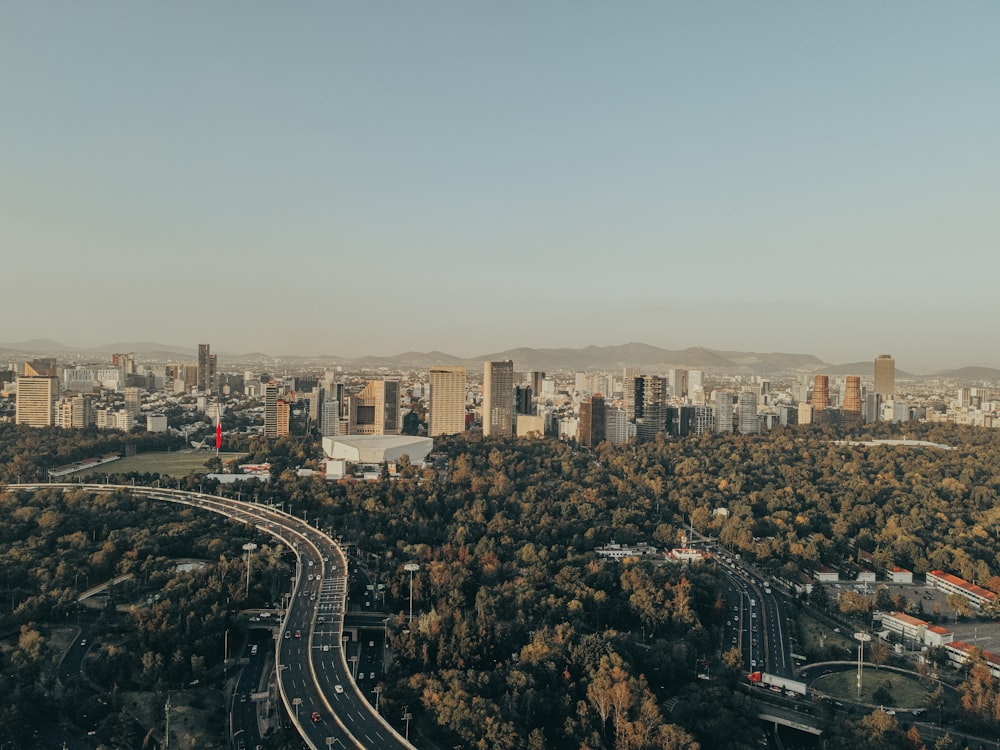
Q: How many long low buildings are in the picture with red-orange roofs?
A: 3